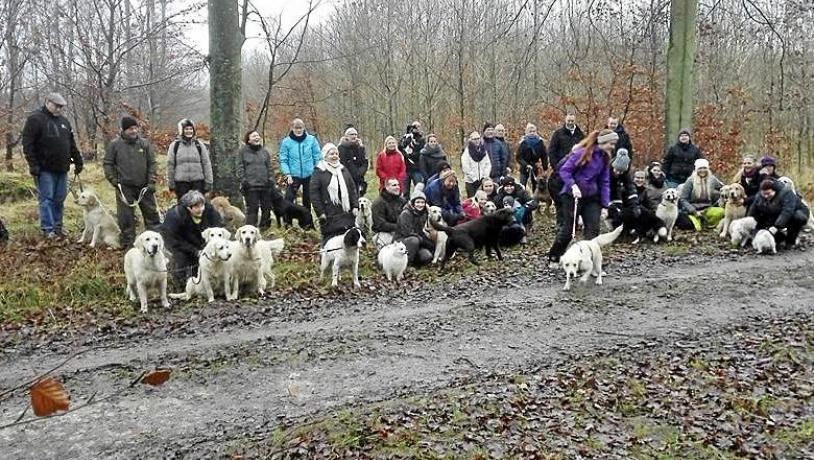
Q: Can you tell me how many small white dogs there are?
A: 3